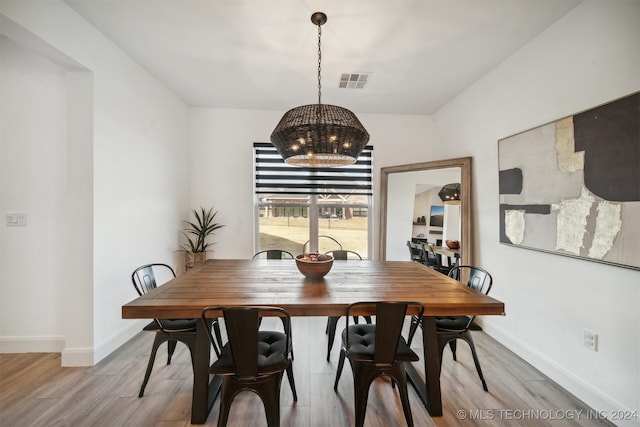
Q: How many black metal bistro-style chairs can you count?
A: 6